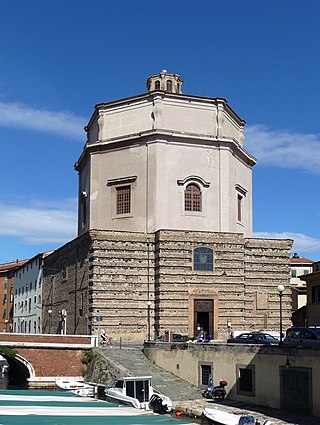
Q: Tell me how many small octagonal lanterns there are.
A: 1